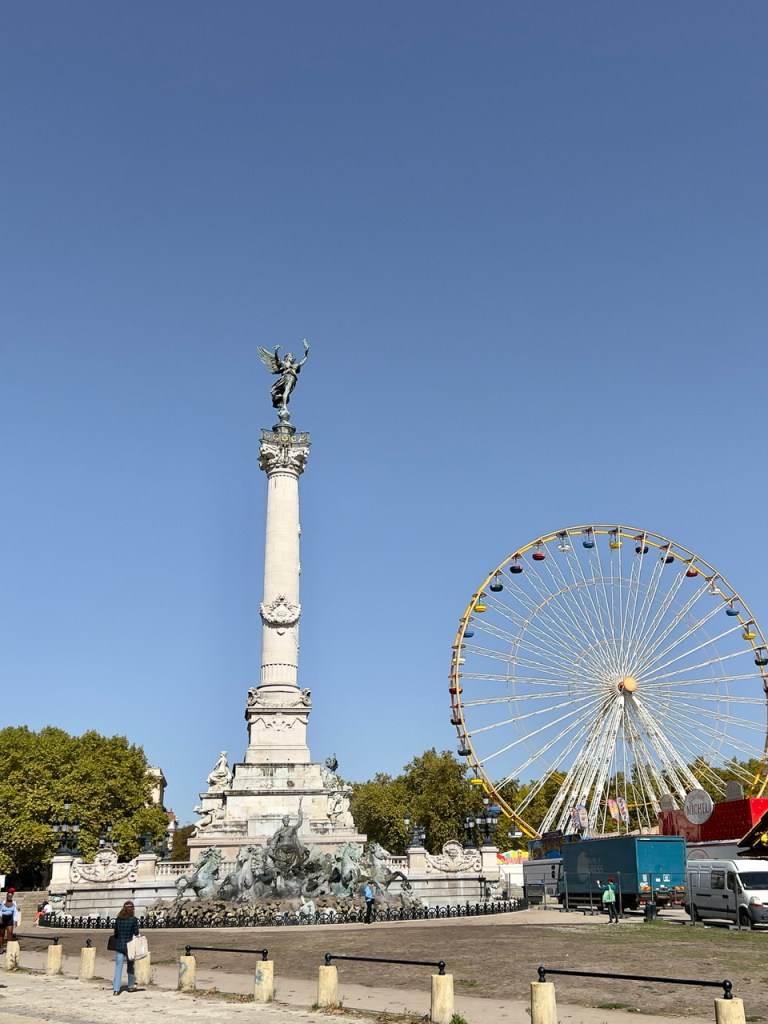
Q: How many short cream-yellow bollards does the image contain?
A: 10